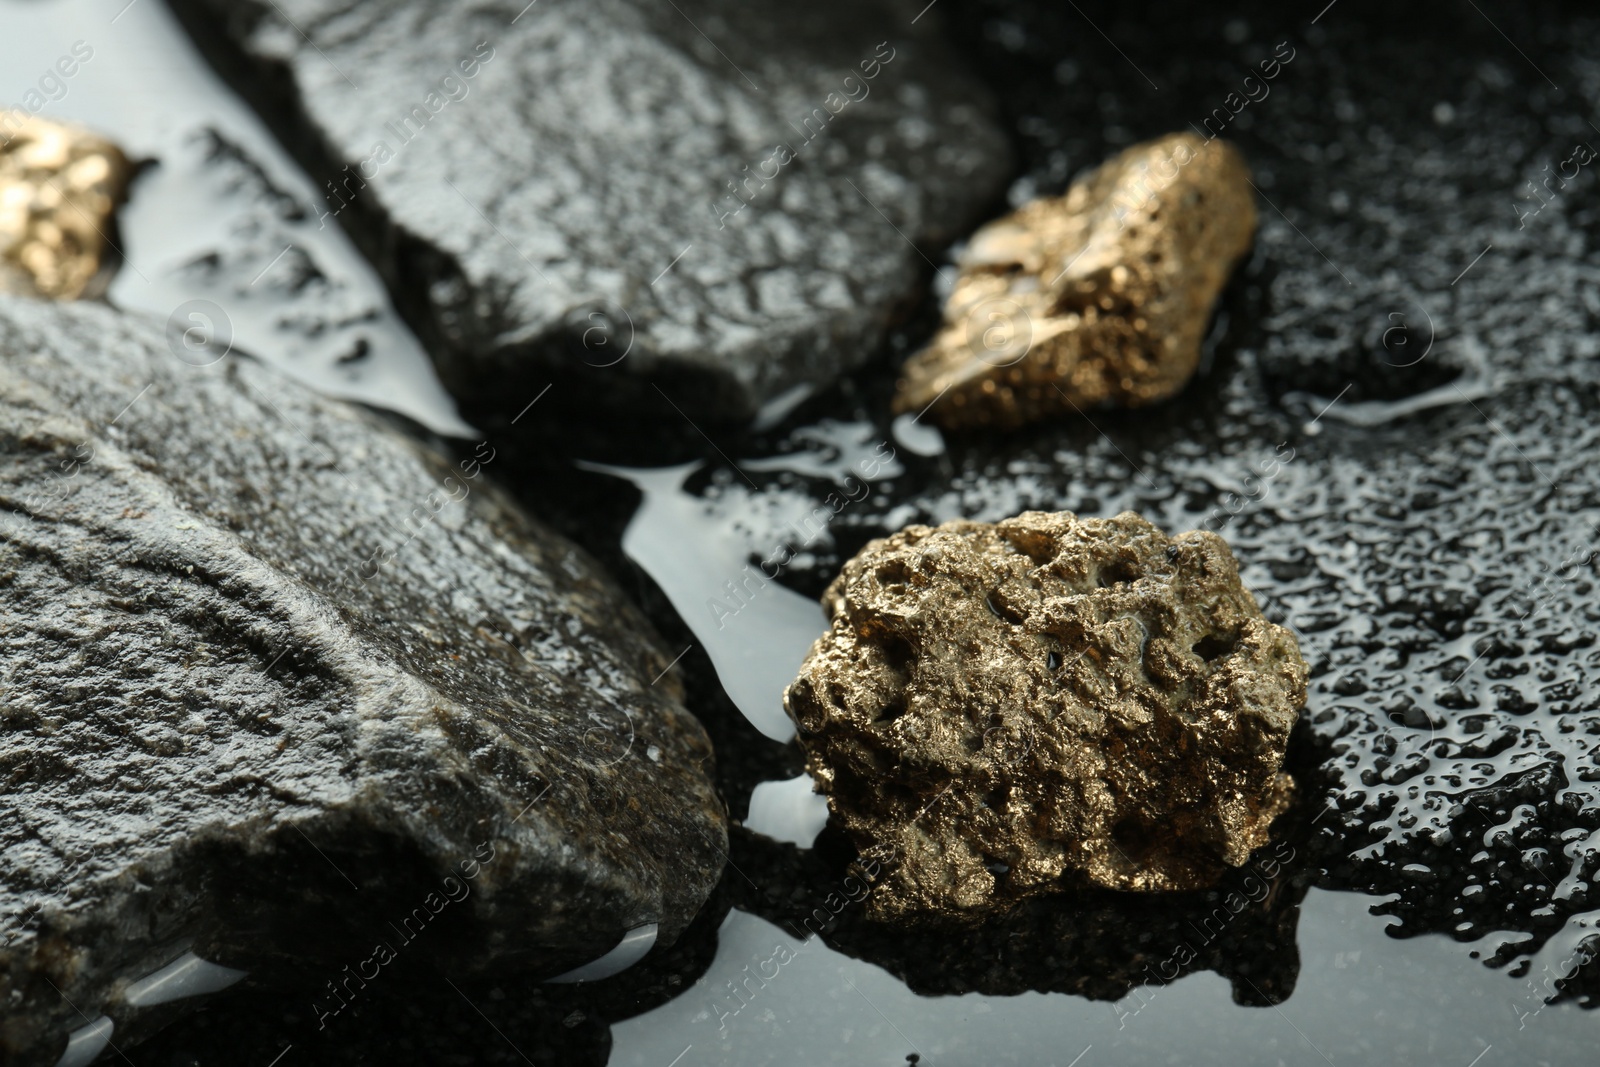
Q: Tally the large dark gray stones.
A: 2